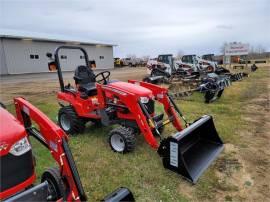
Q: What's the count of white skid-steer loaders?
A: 3